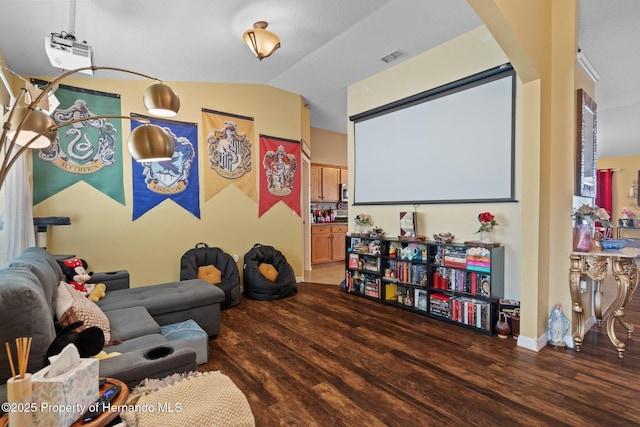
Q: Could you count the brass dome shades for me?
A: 3